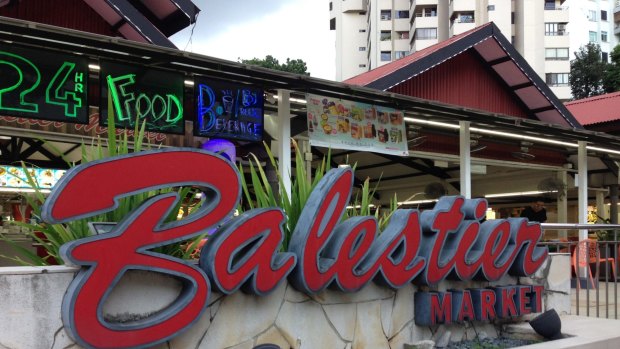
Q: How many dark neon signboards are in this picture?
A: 3